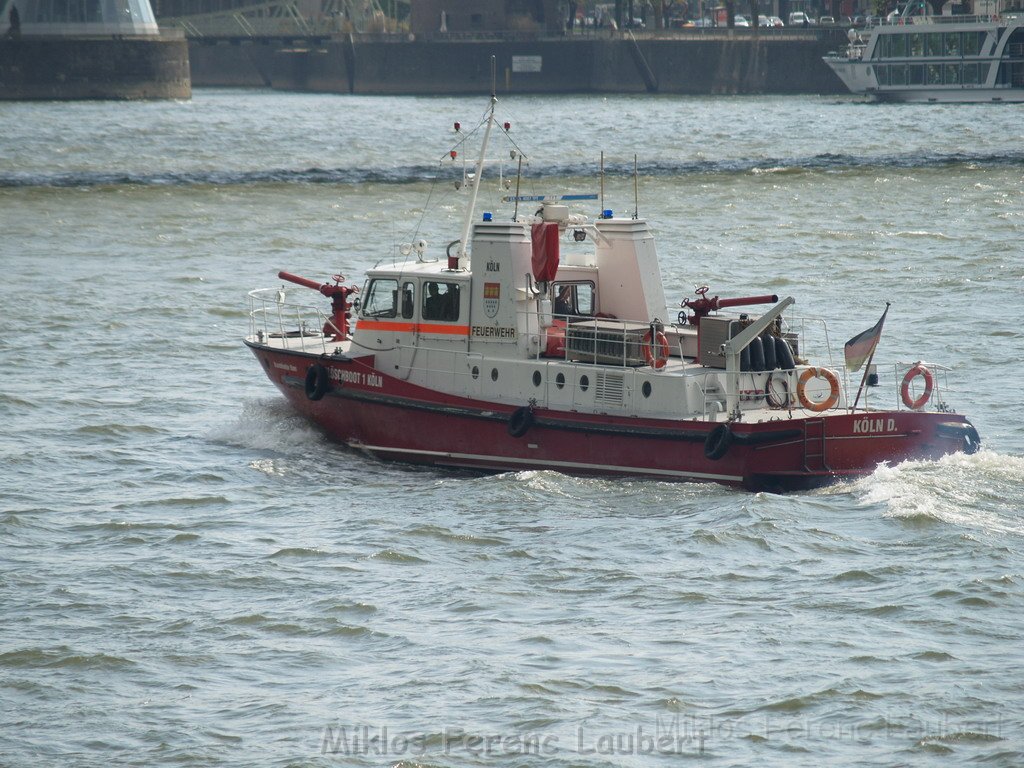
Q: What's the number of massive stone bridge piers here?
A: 1